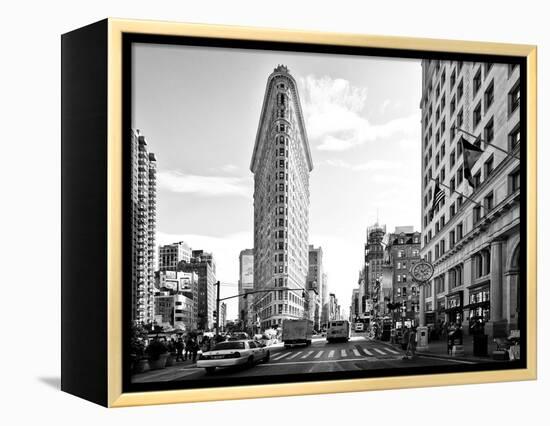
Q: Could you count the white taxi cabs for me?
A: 1